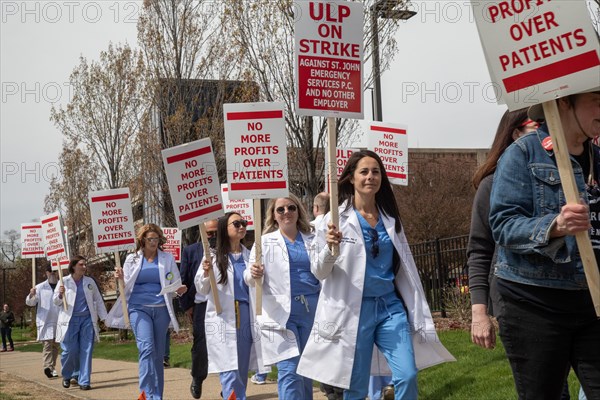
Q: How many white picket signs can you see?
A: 12